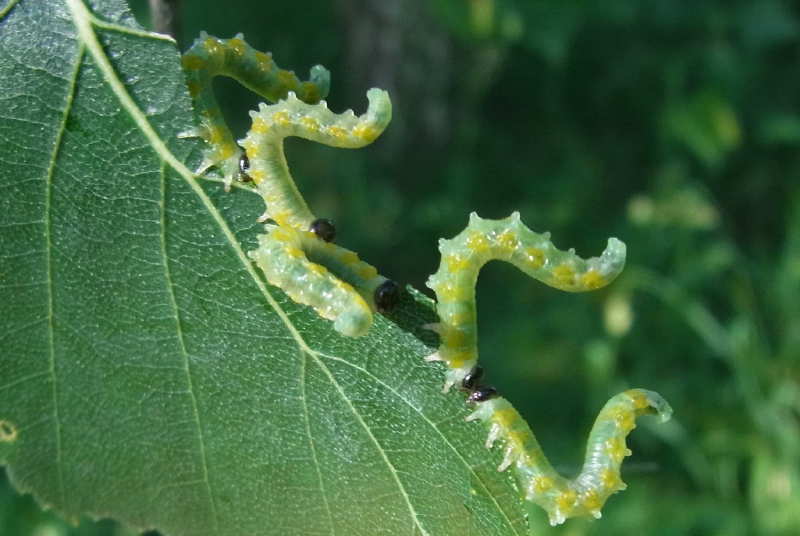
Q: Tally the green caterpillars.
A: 5